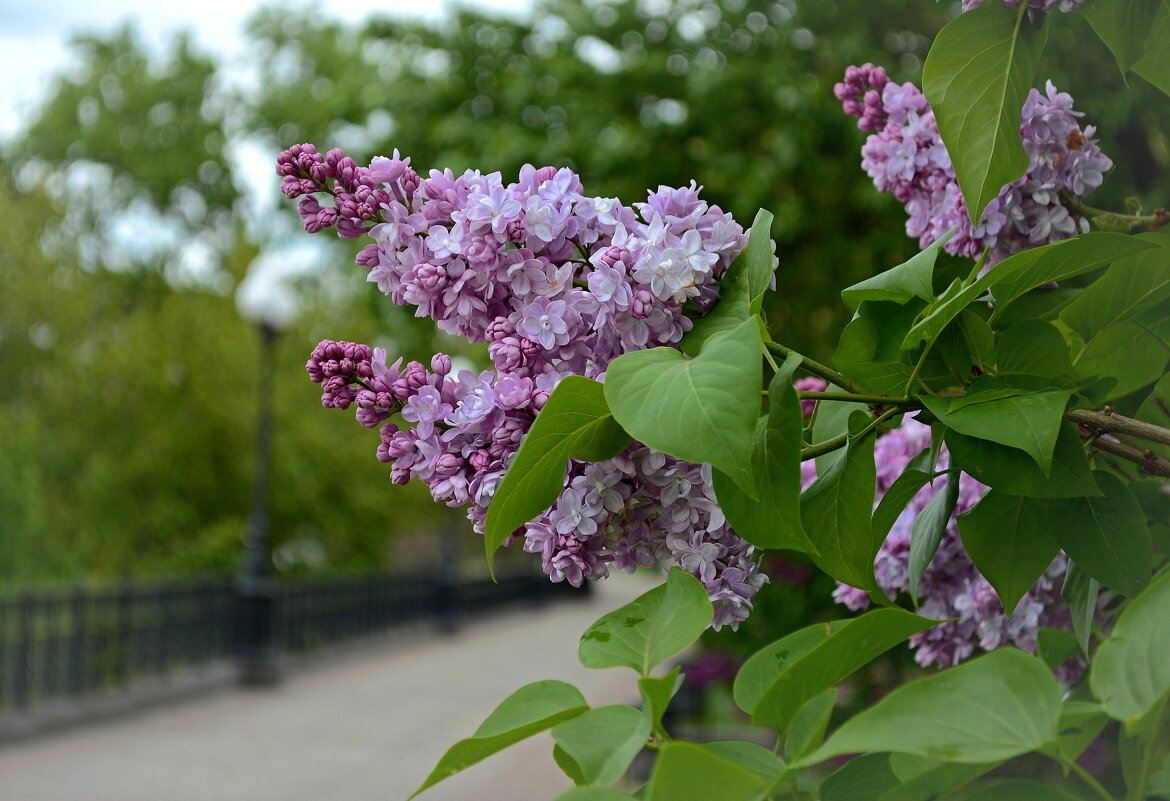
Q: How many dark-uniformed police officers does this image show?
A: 0